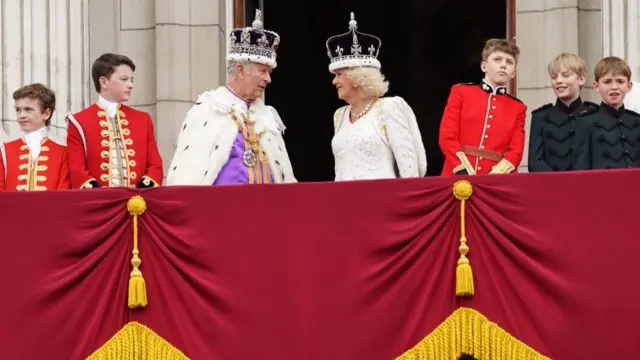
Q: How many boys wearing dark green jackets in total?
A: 2